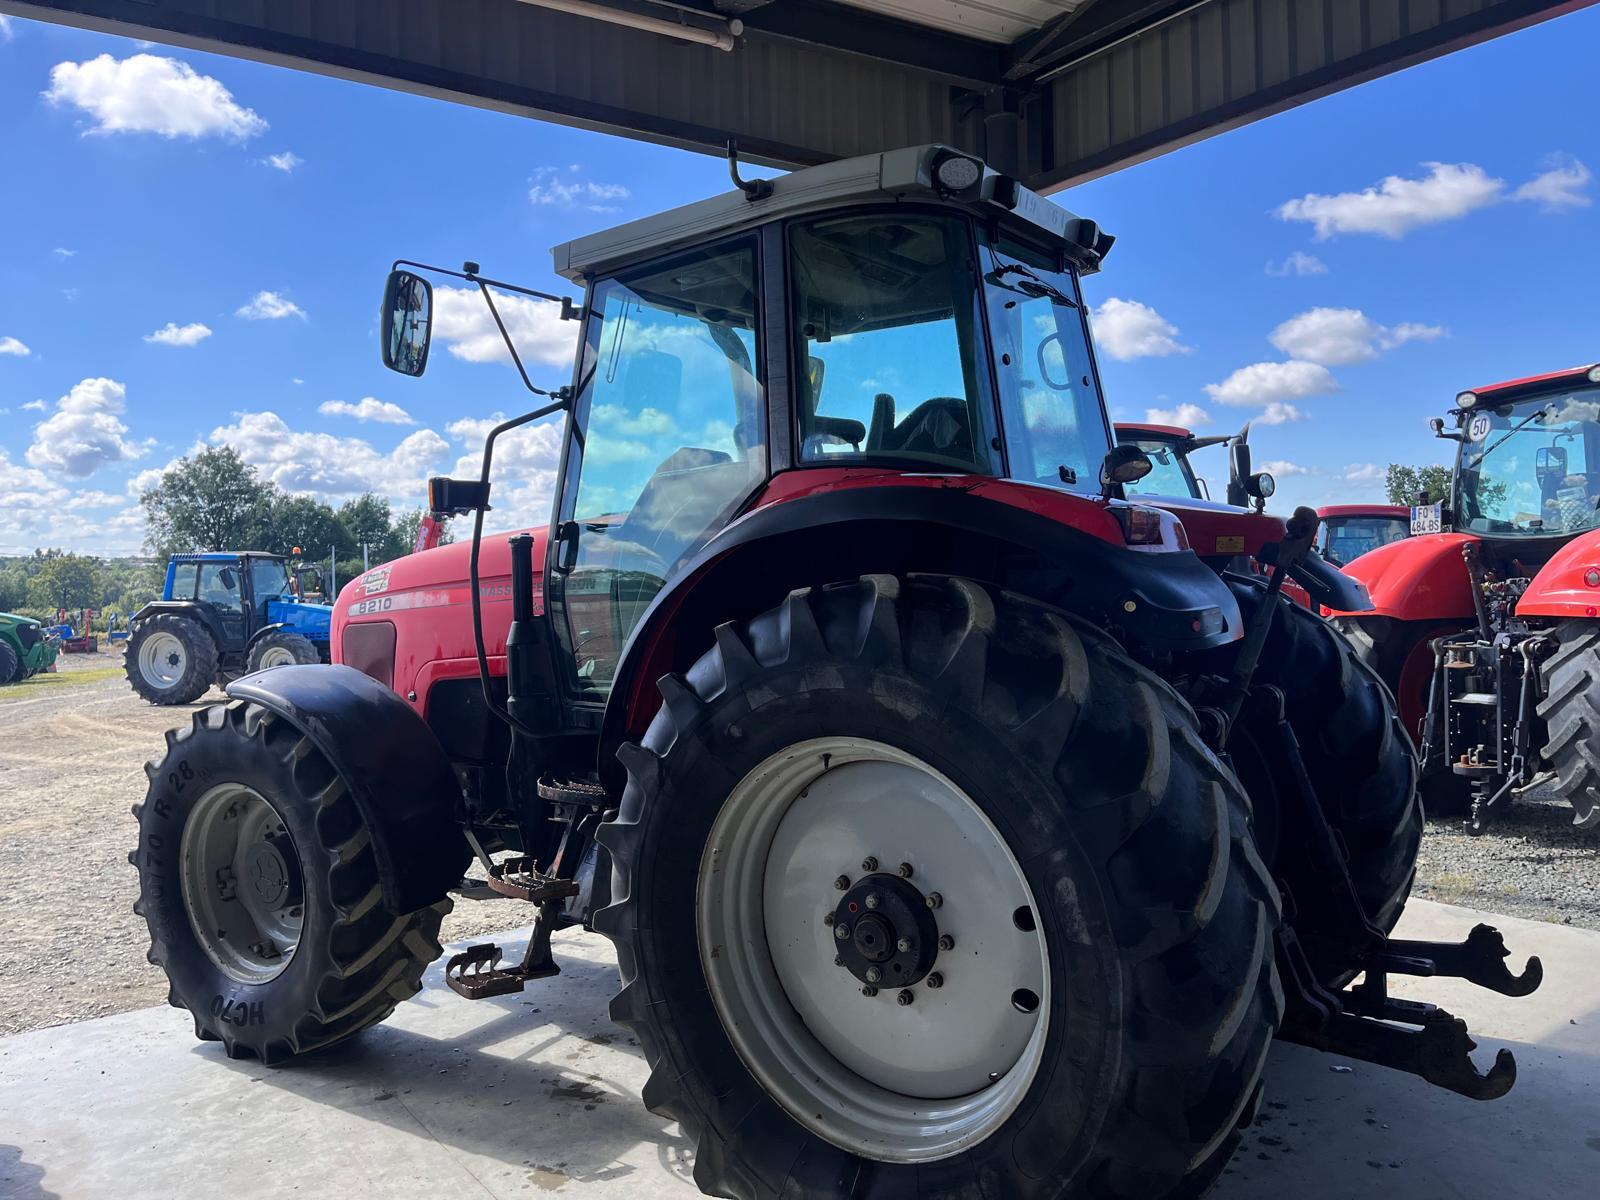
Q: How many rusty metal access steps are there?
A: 3